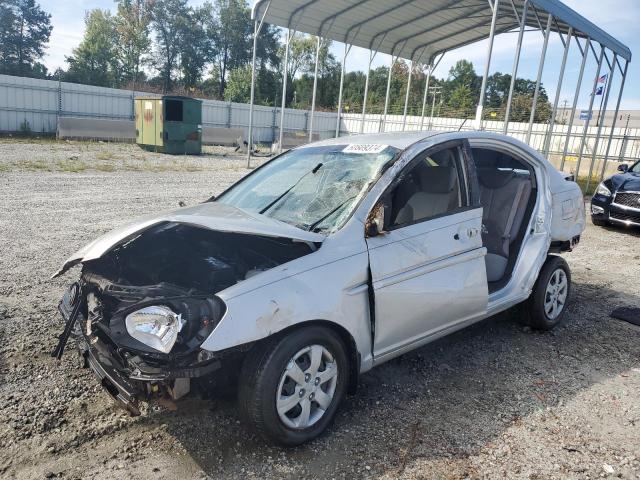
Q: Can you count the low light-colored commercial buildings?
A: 1